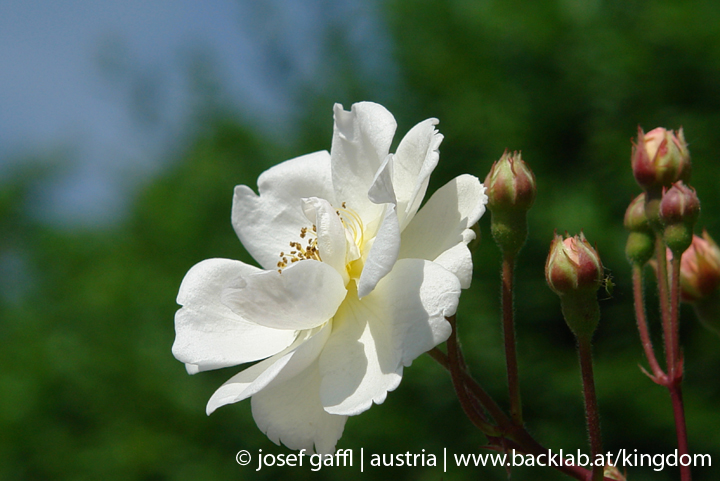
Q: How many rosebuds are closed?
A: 6